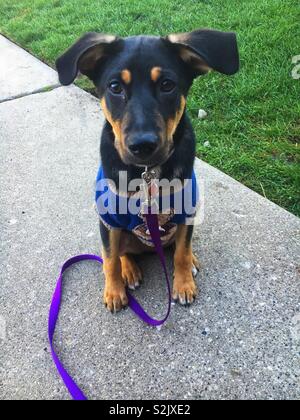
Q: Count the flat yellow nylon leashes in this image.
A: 0